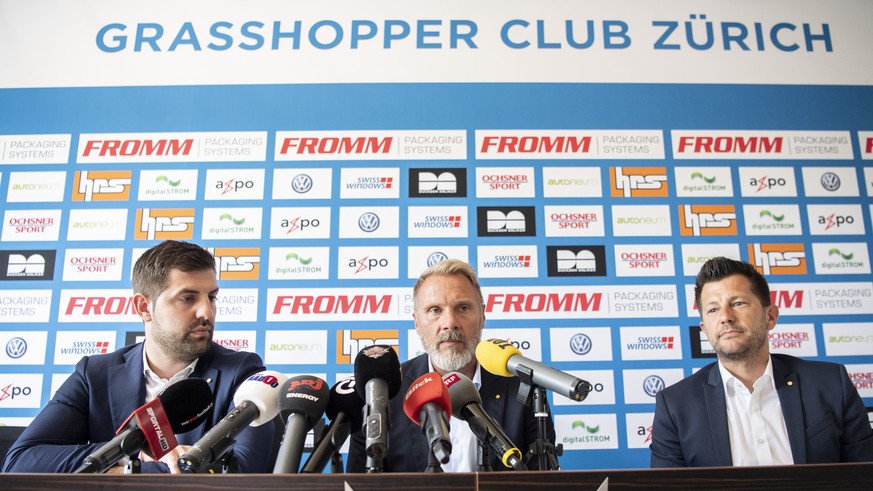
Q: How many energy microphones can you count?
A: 1